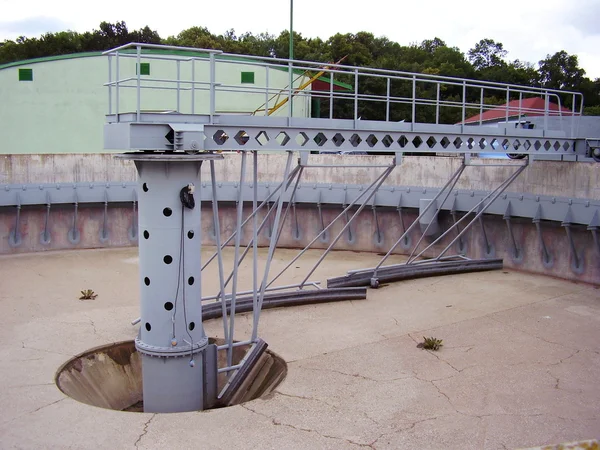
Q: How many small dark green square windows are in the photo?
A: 3